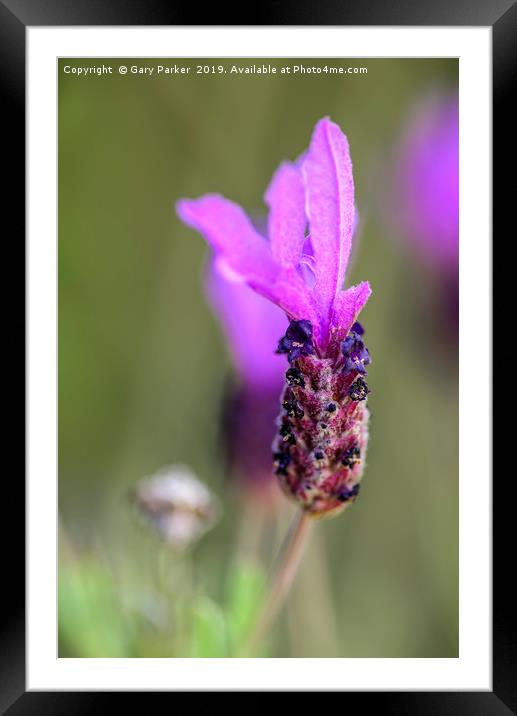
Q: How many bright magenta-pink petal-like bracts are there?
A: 4